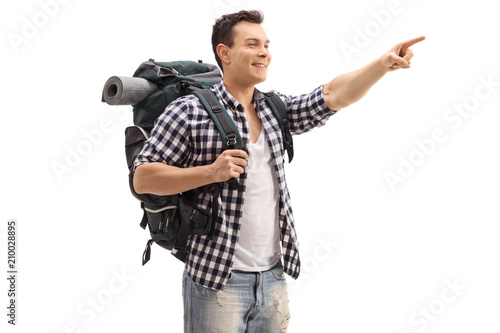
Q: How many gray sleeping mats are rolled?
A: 1